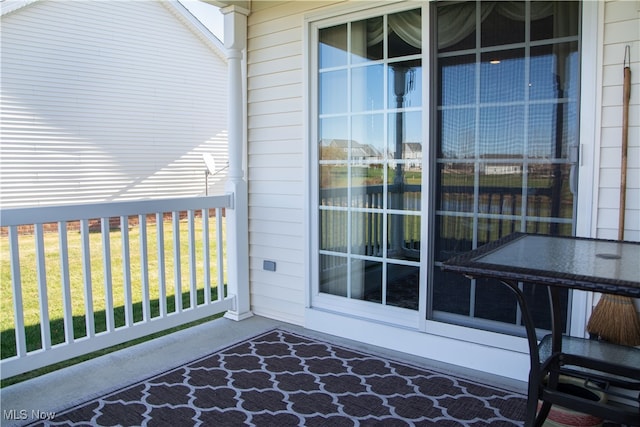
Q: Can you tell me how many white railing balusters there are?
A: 12